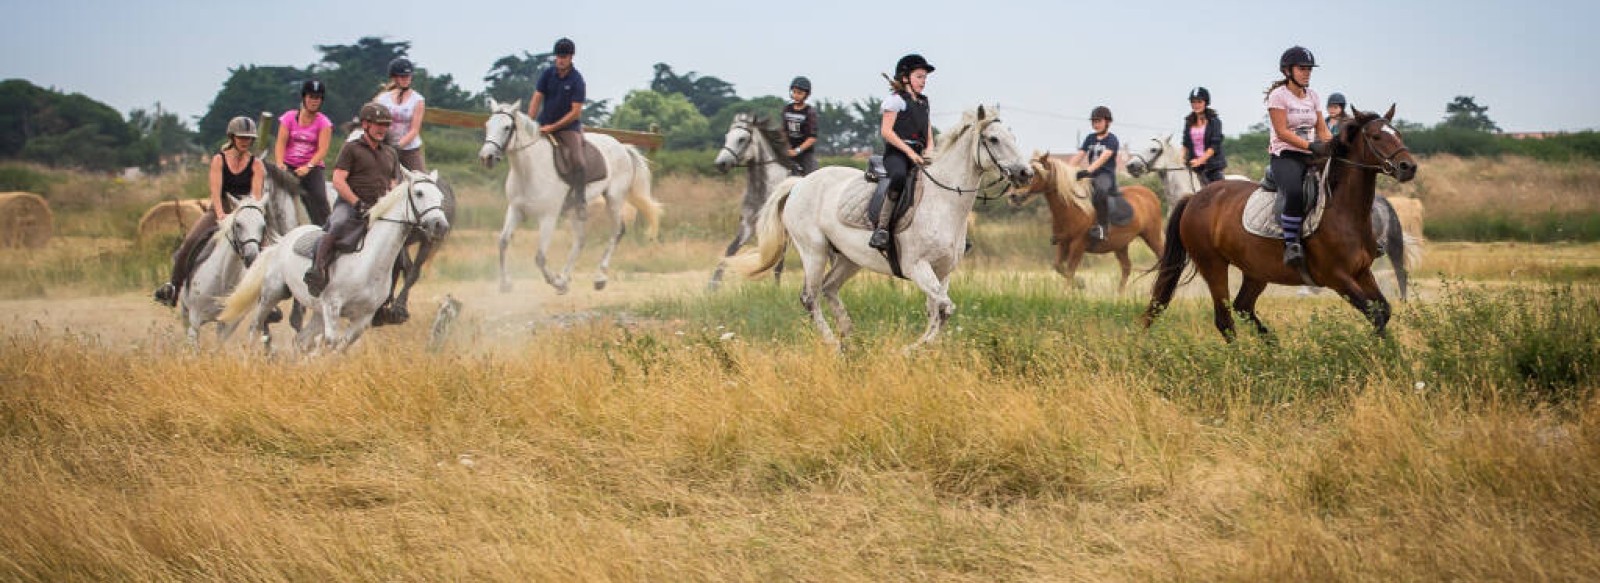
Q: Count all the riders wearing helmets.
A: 11